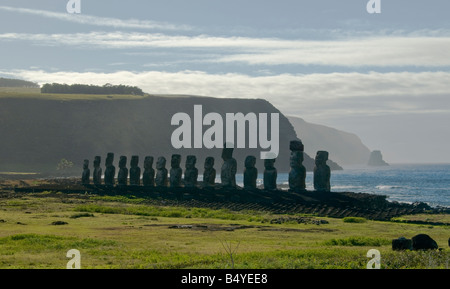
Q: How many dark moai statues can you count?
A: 15